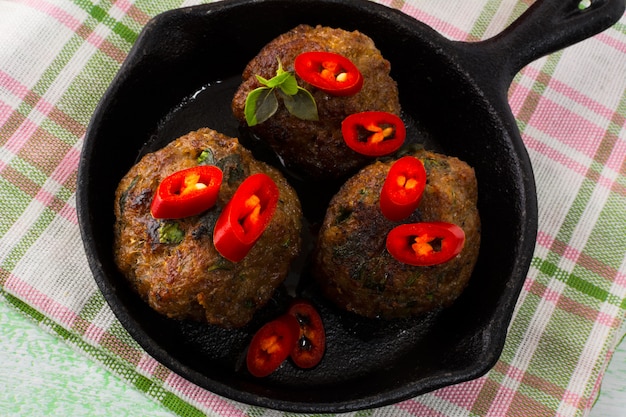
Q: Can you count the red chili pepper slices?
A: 8